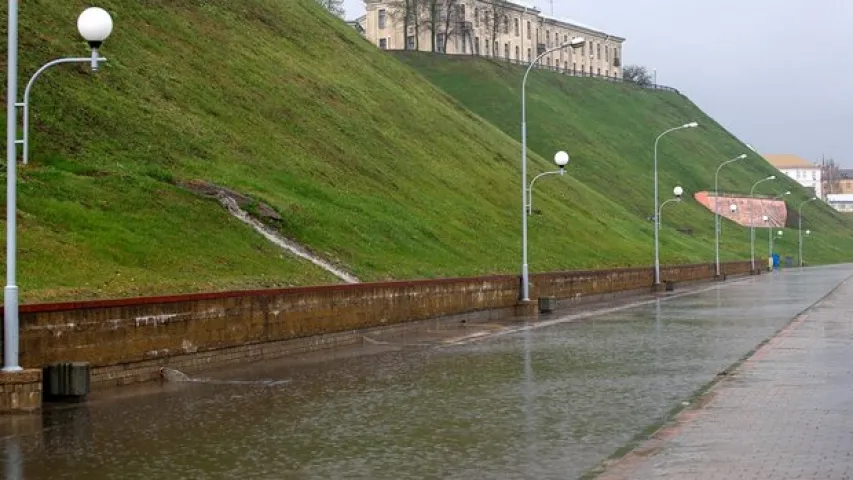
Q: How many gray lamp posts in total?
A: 7